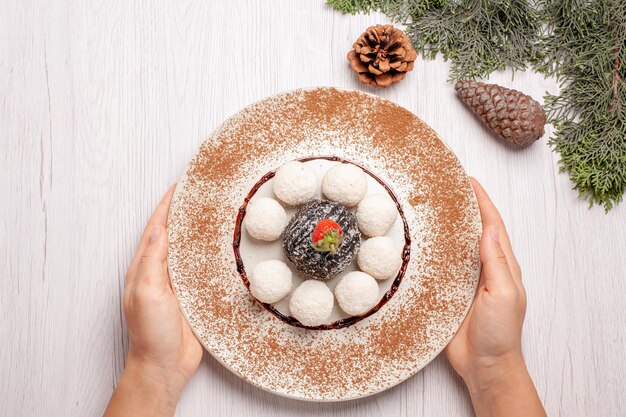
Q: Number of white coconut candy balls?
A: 8